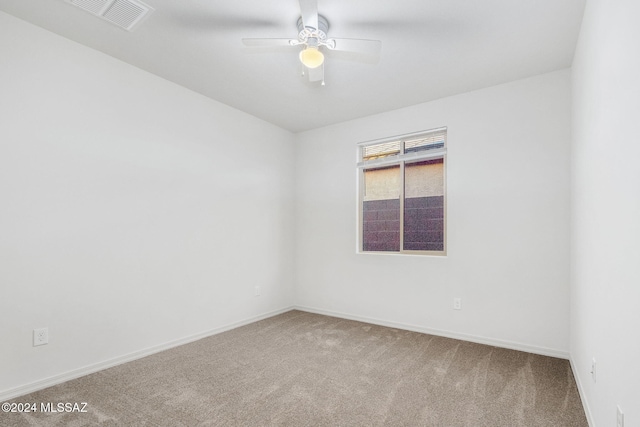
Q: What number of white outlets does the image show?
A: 5